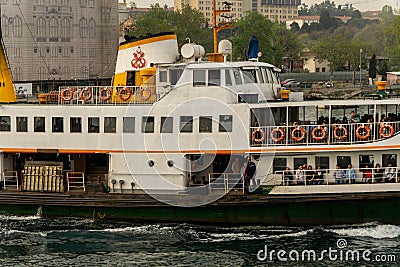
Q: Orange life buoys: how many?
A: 12